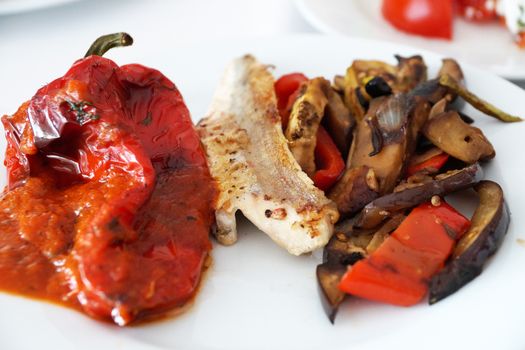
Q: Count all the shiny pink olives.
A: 0